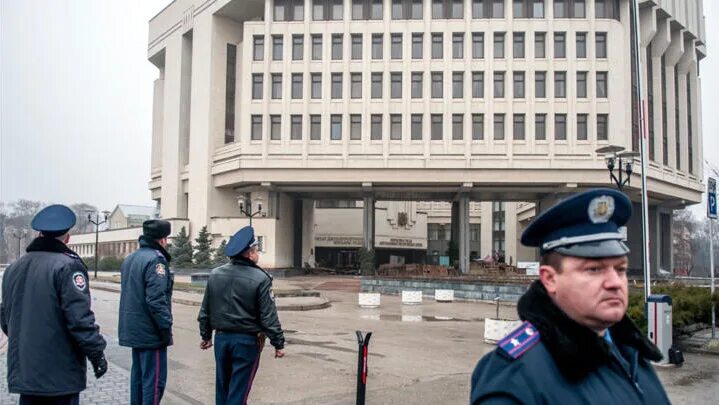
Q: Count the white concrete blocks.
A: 4